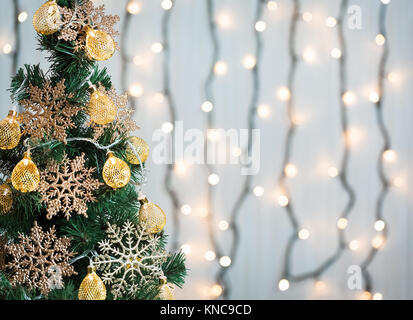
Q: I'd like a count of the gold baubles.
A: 11